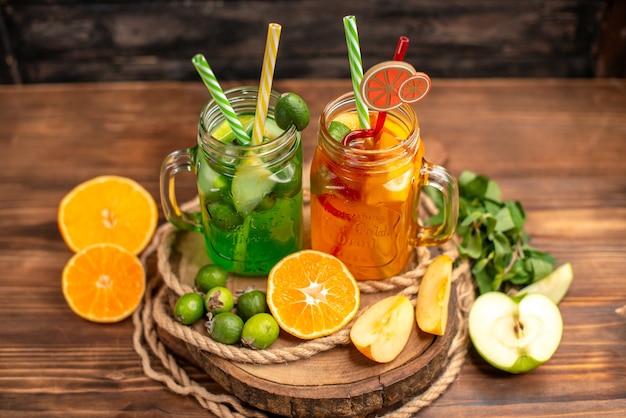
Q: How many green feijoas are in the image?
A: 7